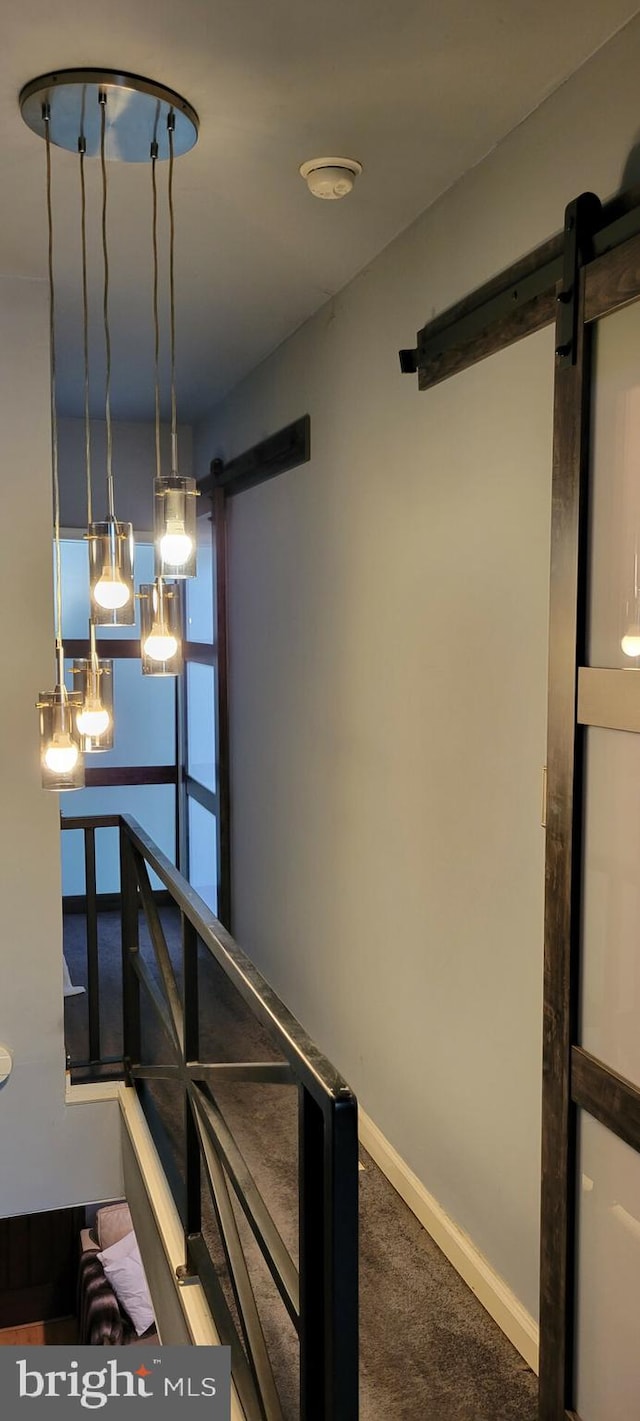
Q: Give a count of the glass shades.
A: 5